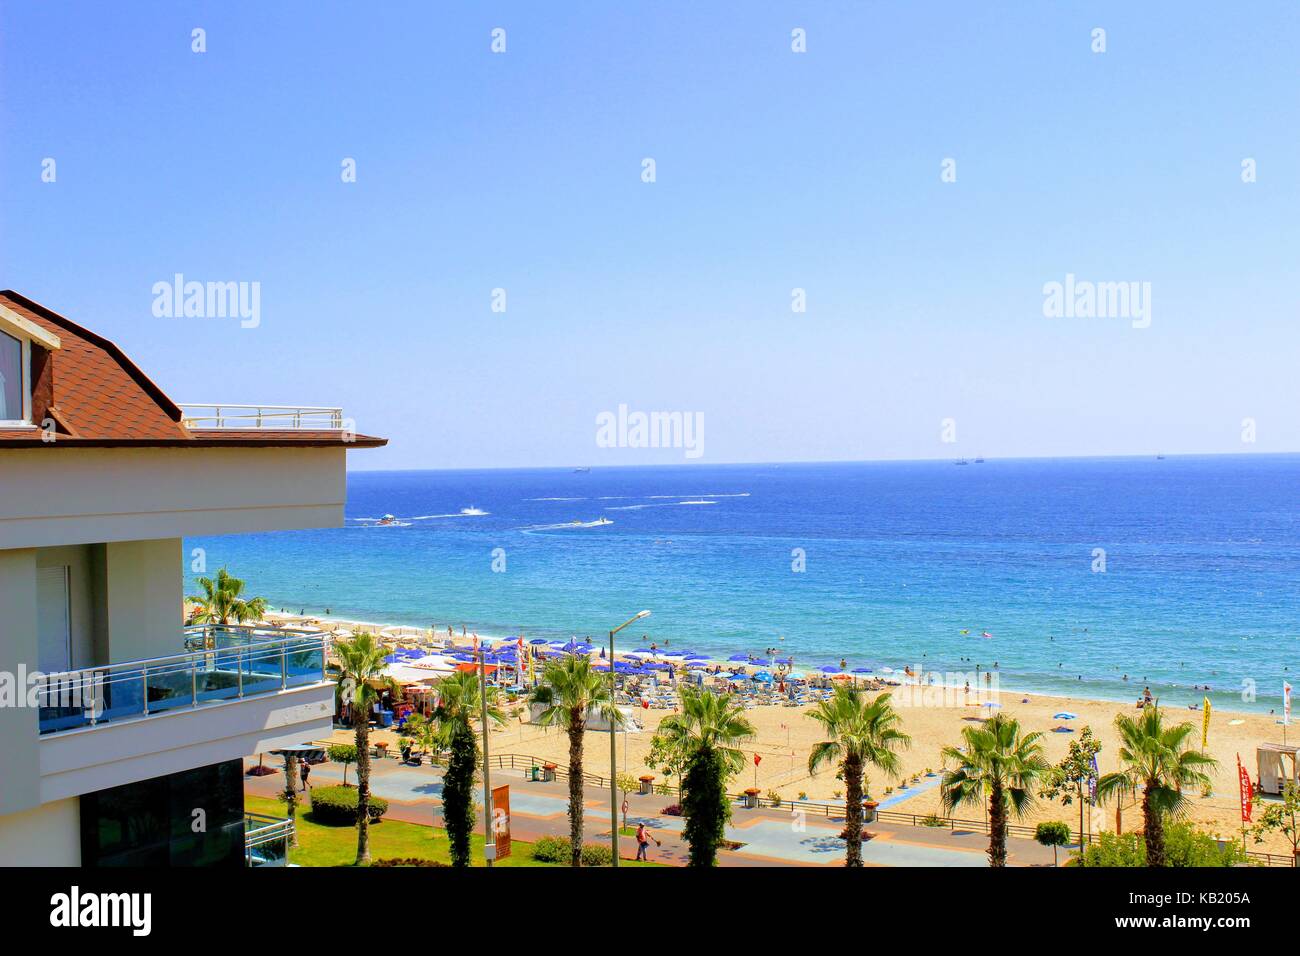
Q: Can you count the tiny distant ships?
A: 4